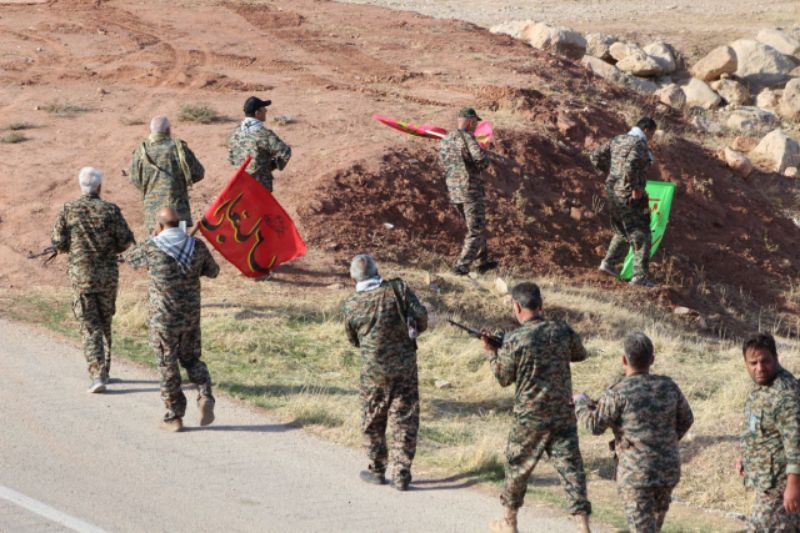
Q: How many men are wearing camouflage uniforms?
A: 10